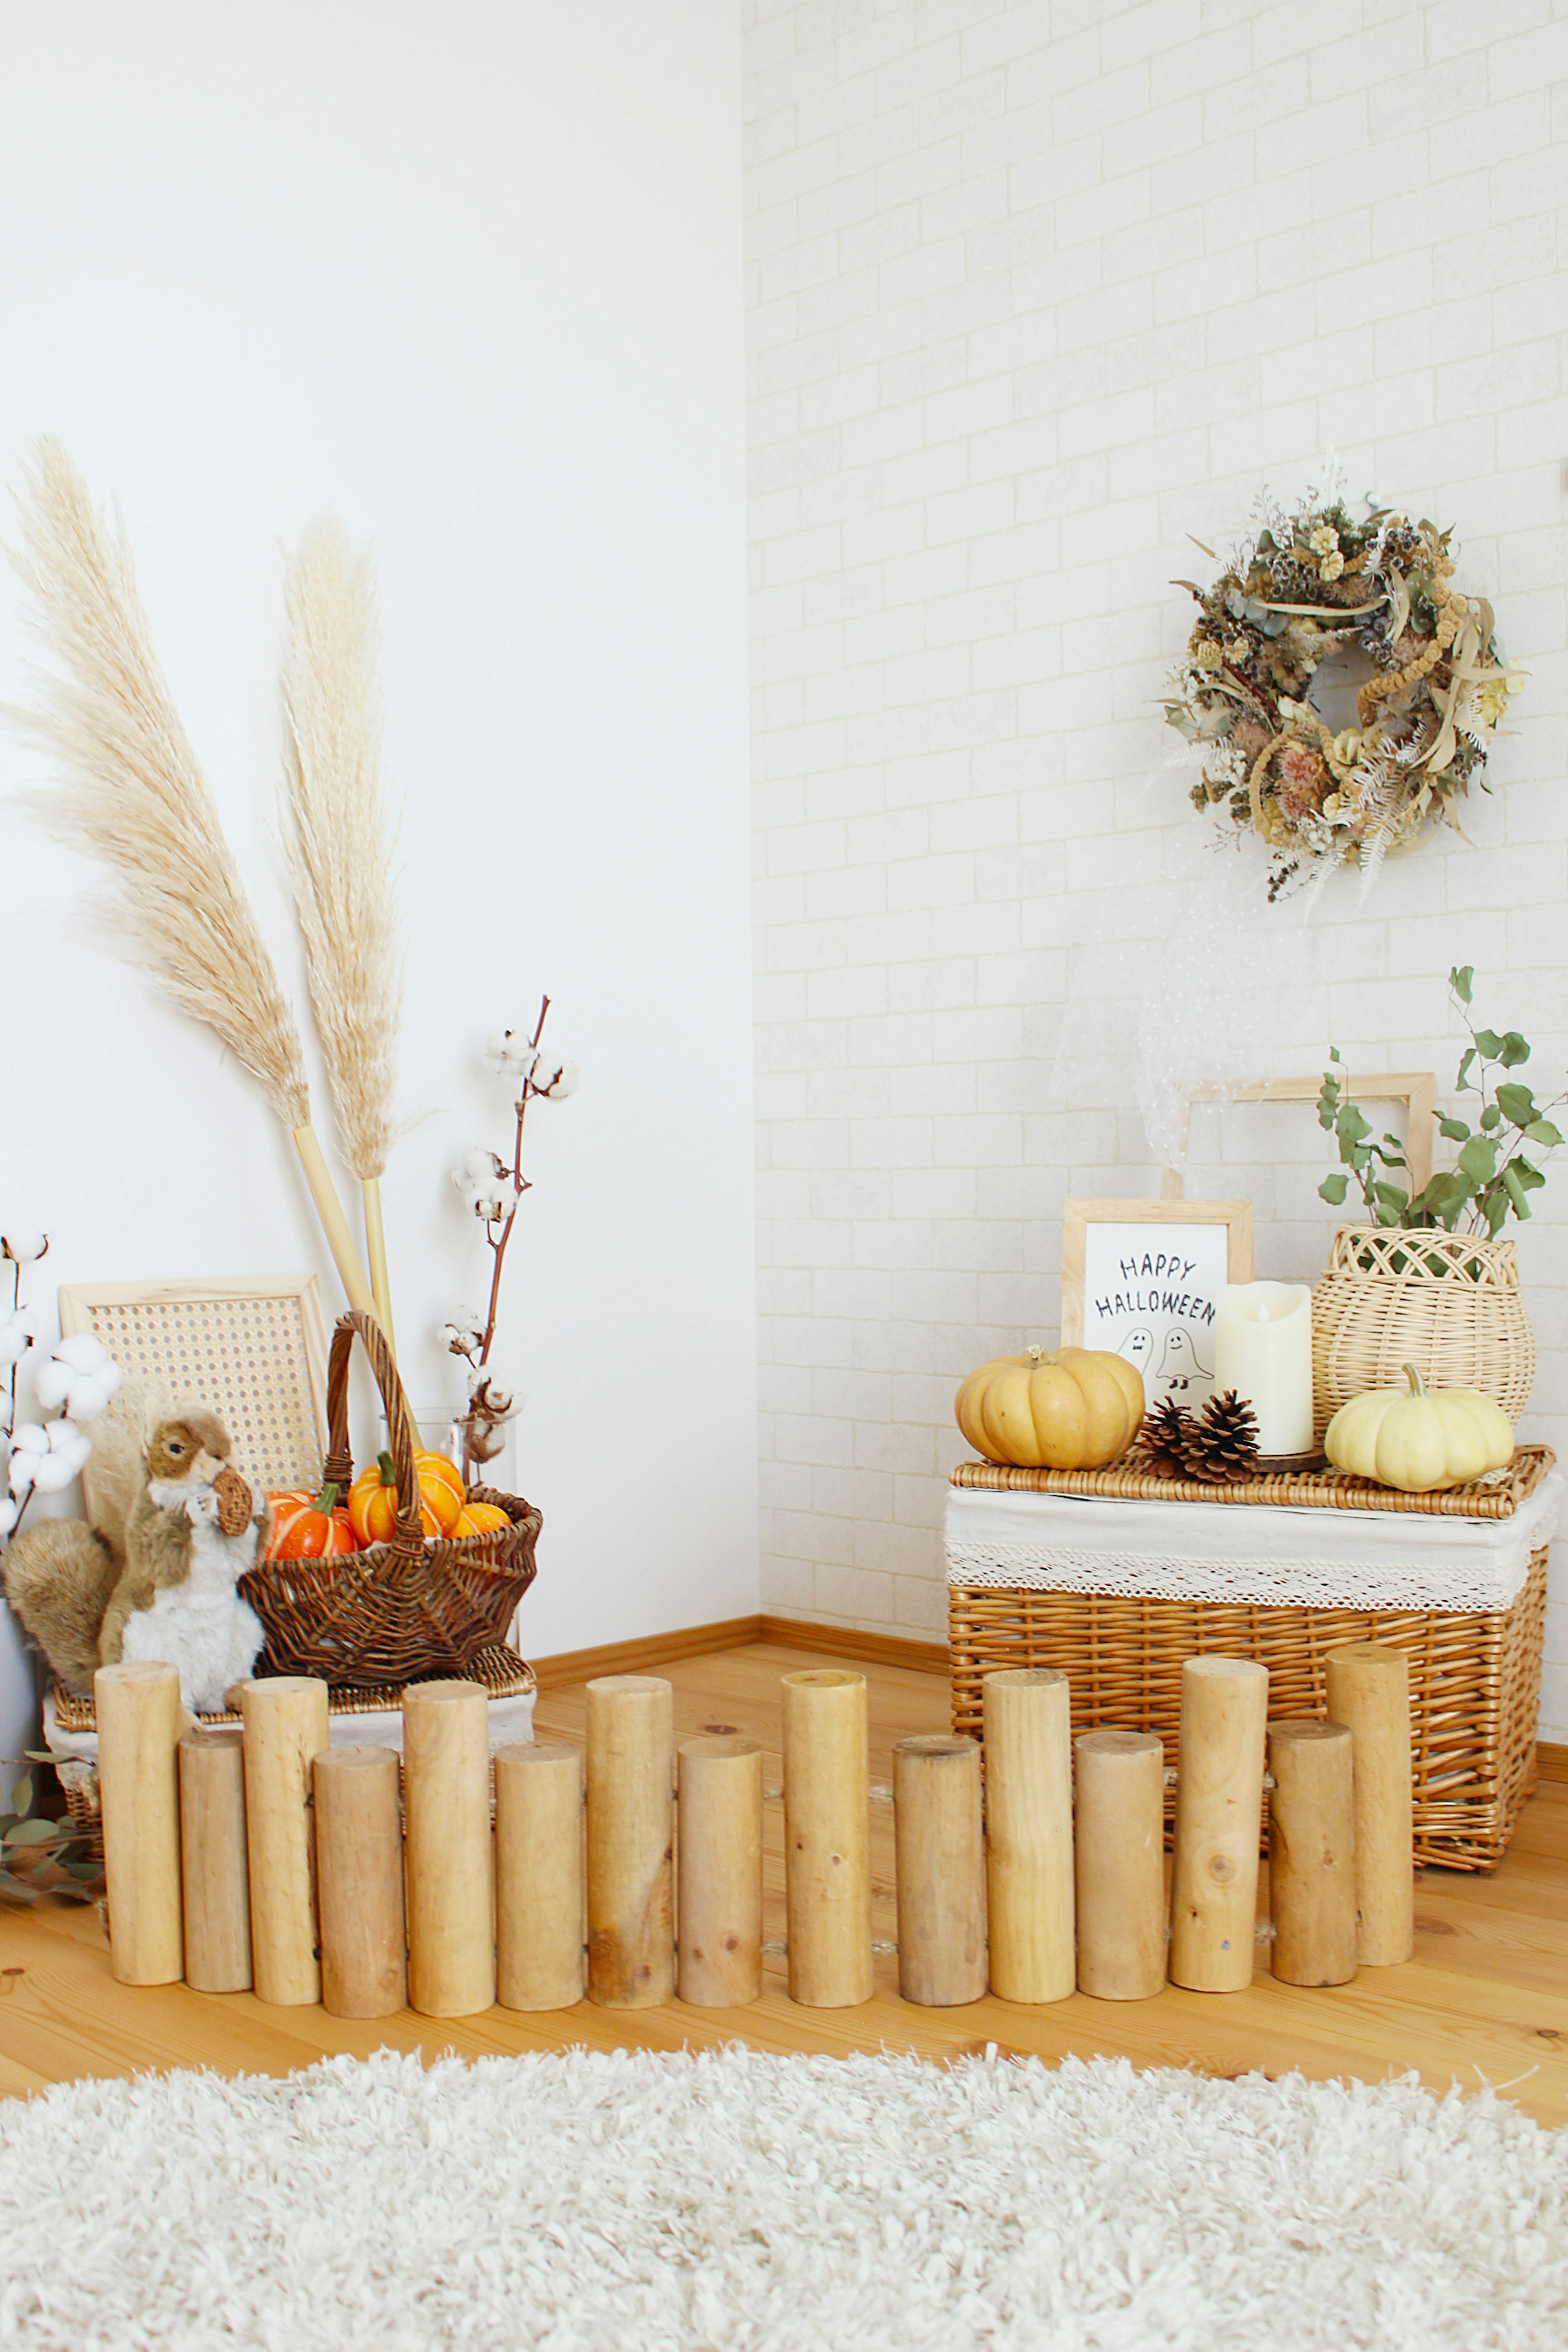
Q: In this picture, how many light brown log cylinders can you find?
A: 15